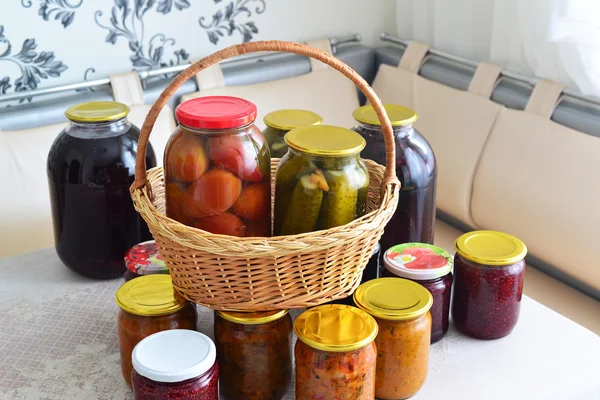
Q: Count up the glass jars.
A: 13